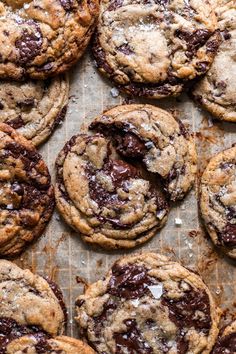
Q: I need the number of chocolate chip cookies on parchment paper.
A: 11